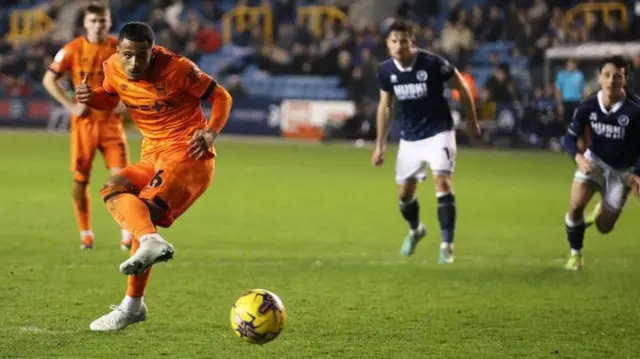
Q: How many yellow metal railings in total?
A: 4